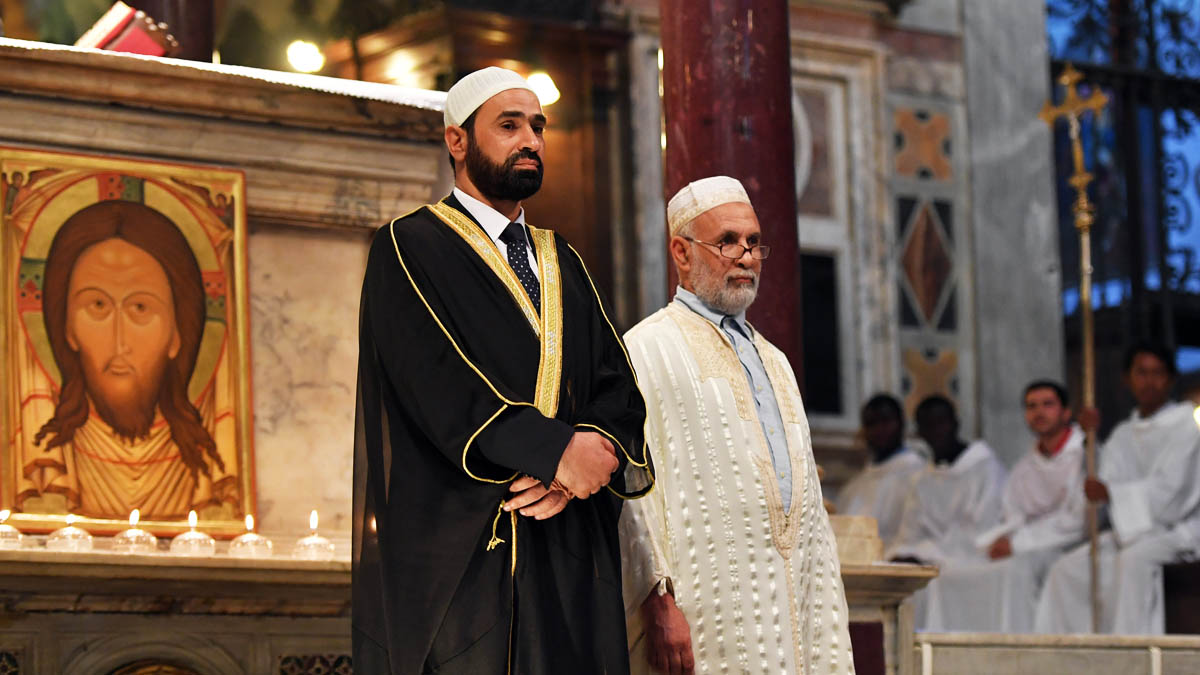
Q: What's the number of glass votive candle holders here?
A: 6